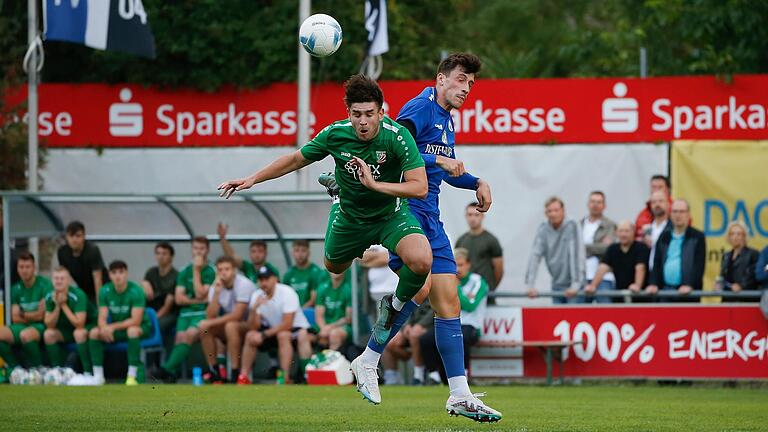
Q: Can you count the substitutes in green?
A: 7